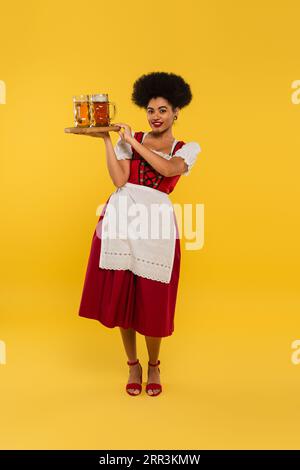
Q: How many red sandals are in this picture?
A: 2